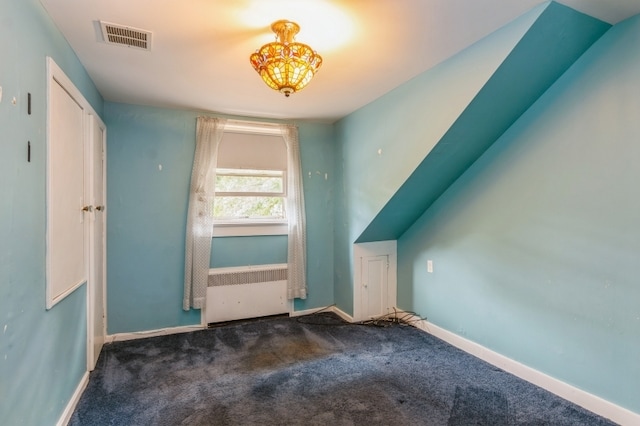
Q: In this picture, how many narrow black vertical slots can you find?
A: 2